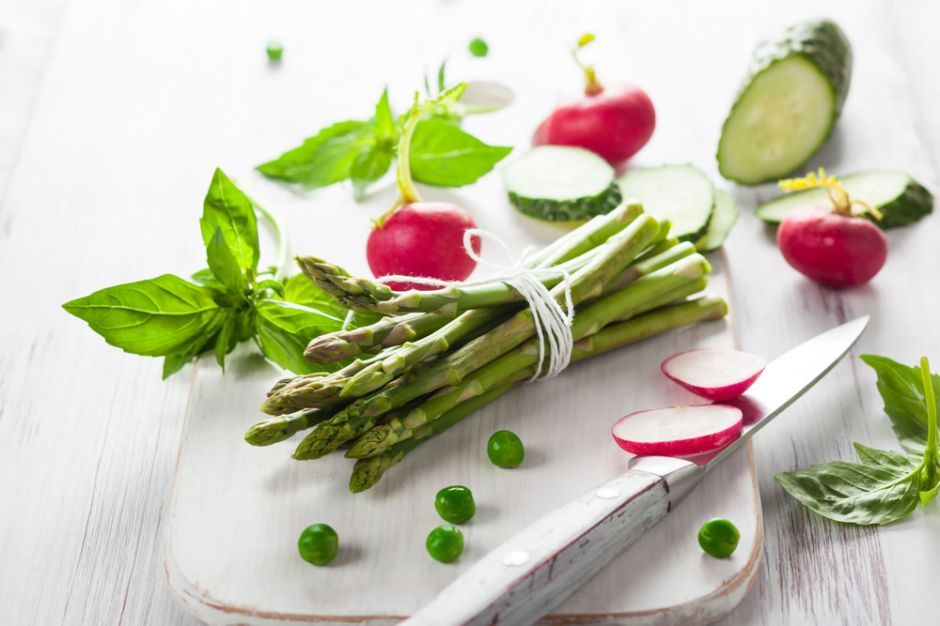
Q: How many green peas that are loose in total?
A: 7